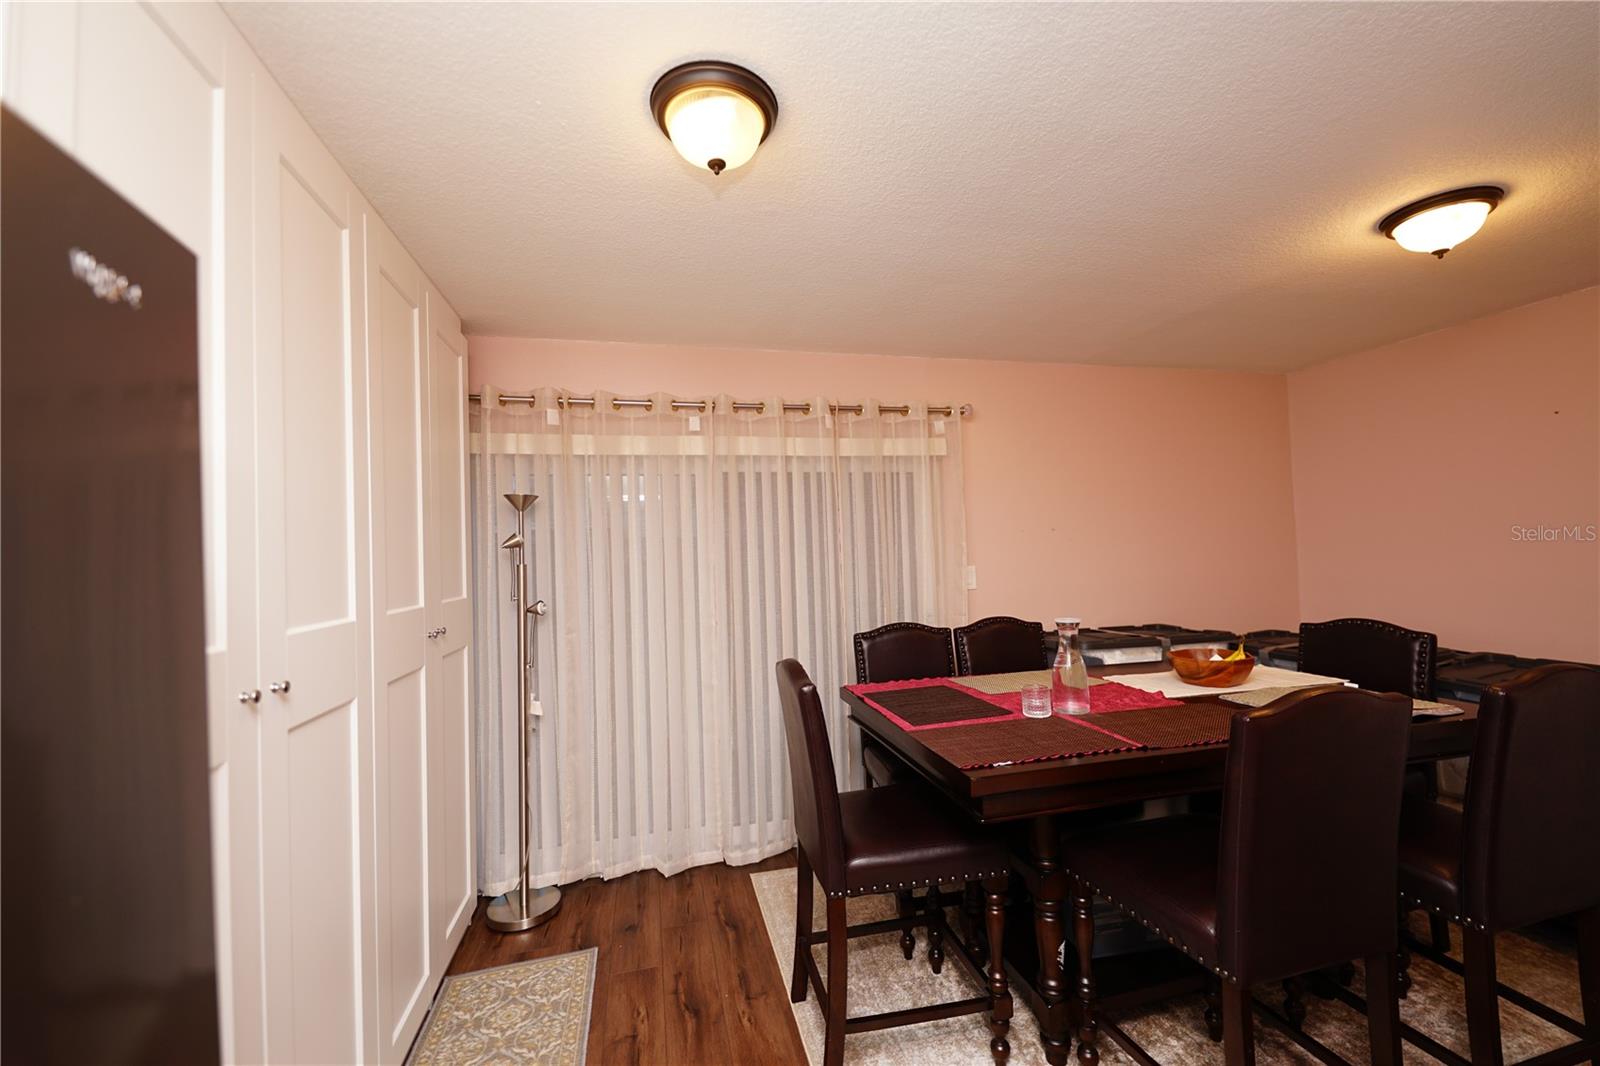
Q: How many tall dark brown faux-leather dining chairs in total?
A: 6